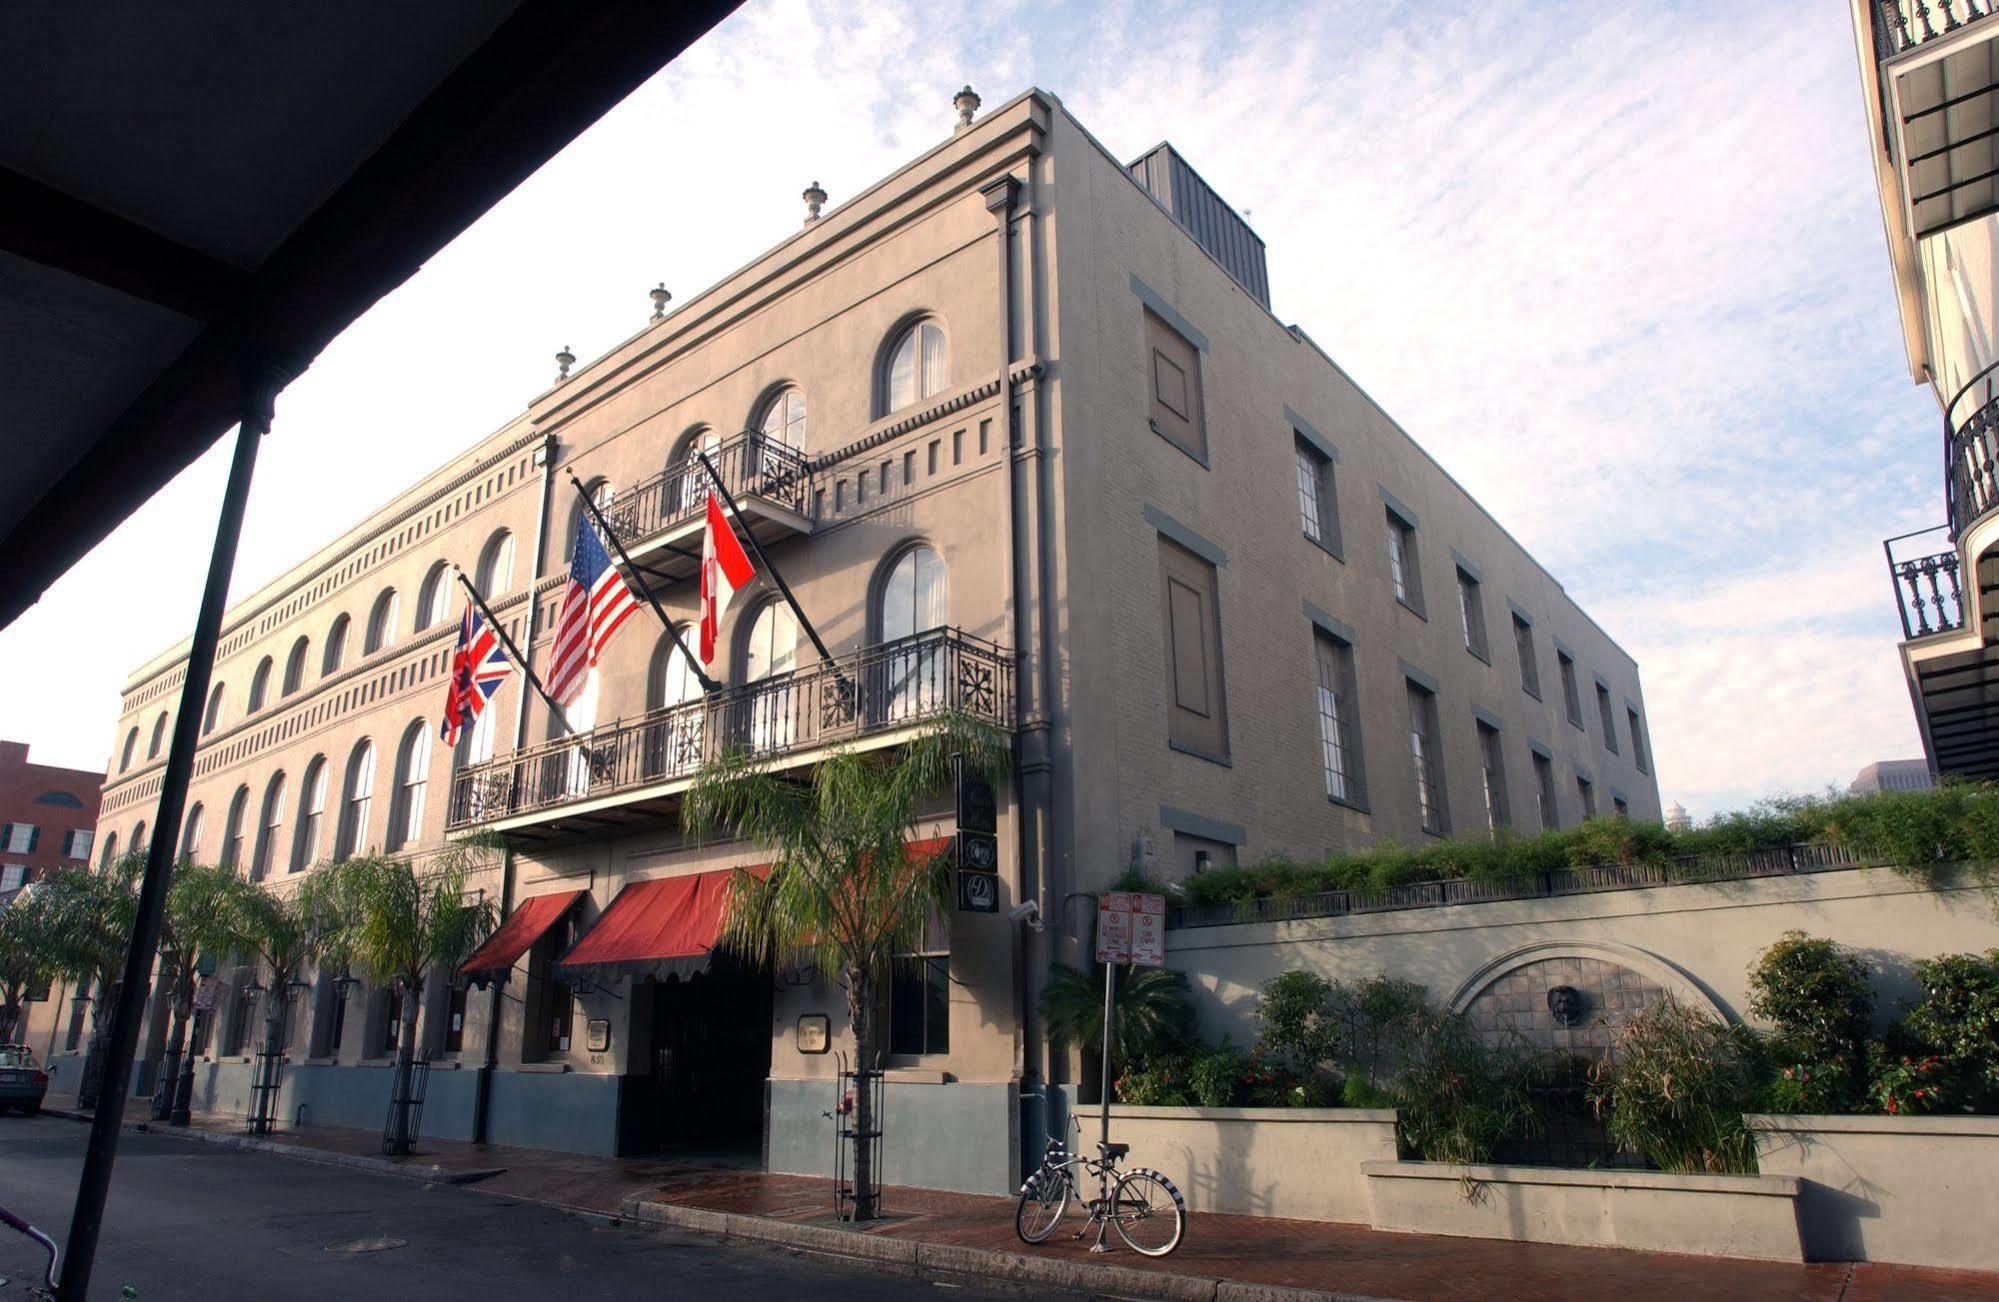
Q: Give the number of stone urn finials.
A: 4